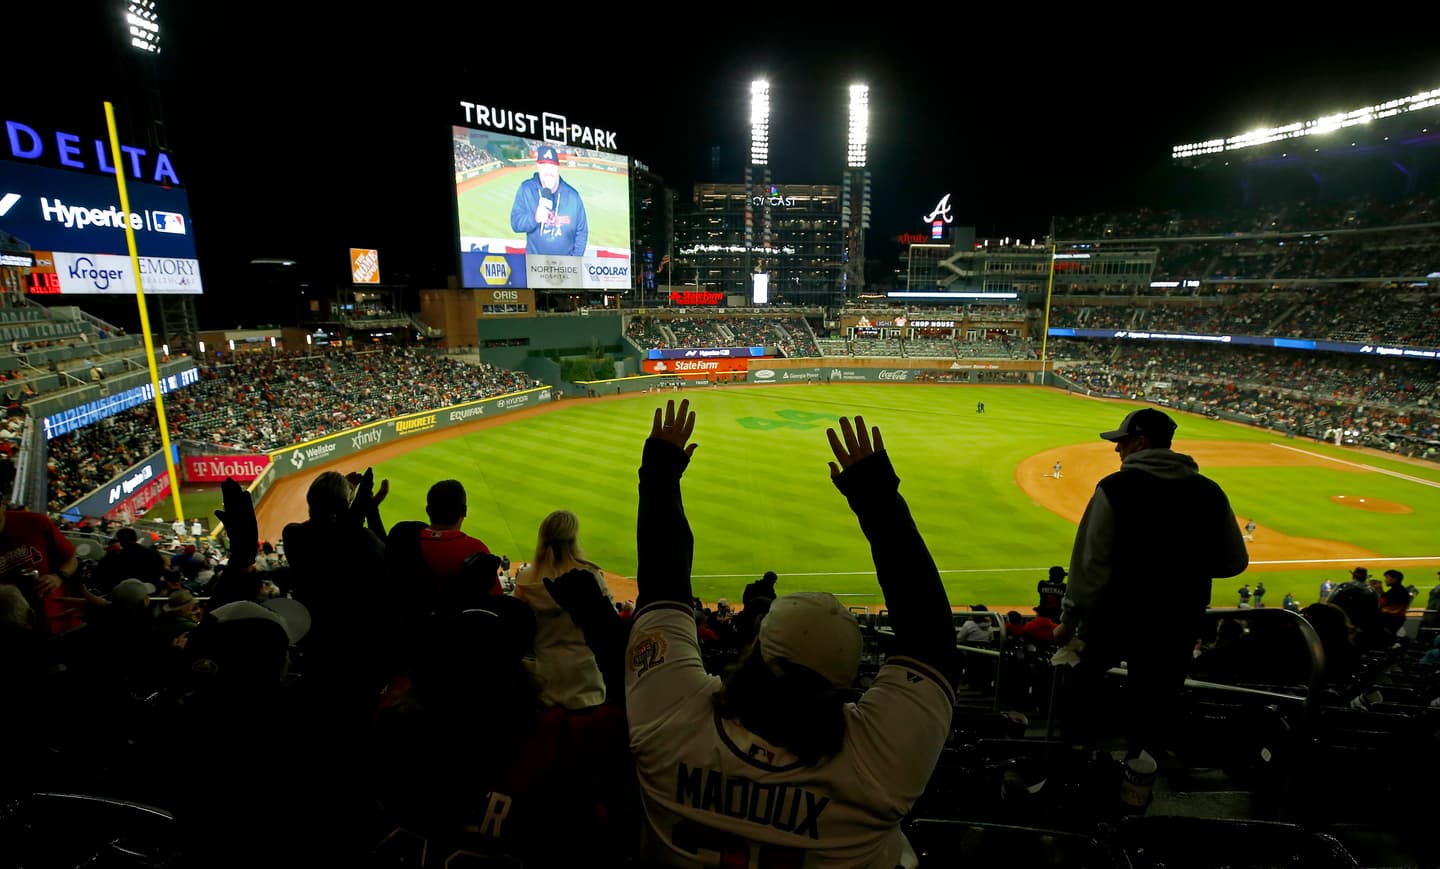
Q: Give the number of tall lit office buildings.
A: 1